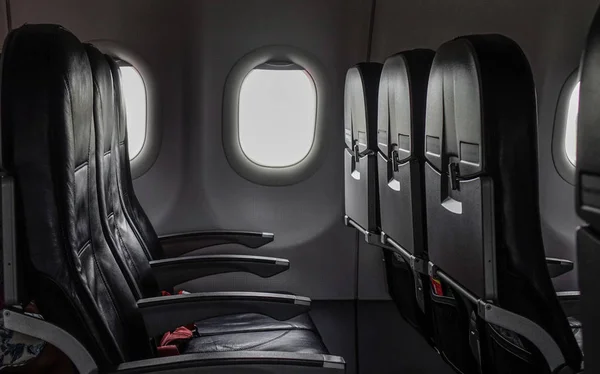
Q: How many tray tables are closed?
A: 3